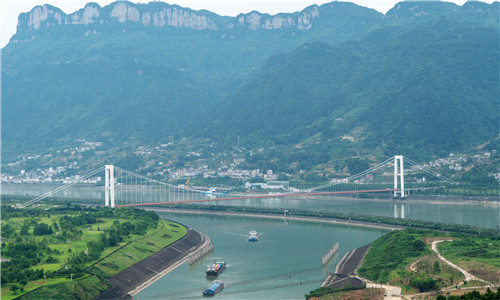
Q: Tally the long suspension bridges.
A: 1